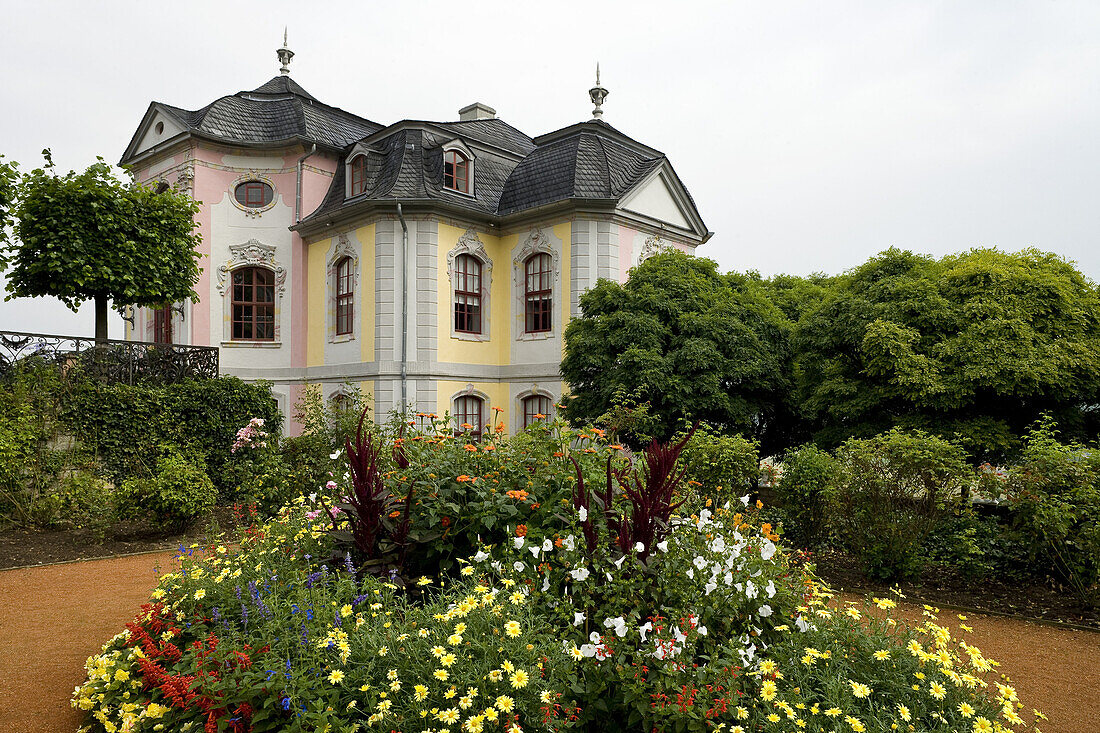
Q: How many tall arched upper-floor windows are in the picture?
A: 4